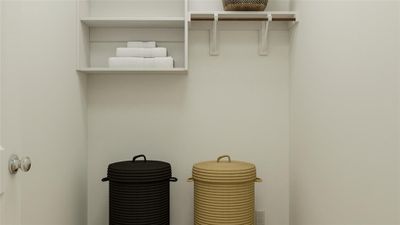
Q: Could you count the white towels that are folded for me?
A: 3